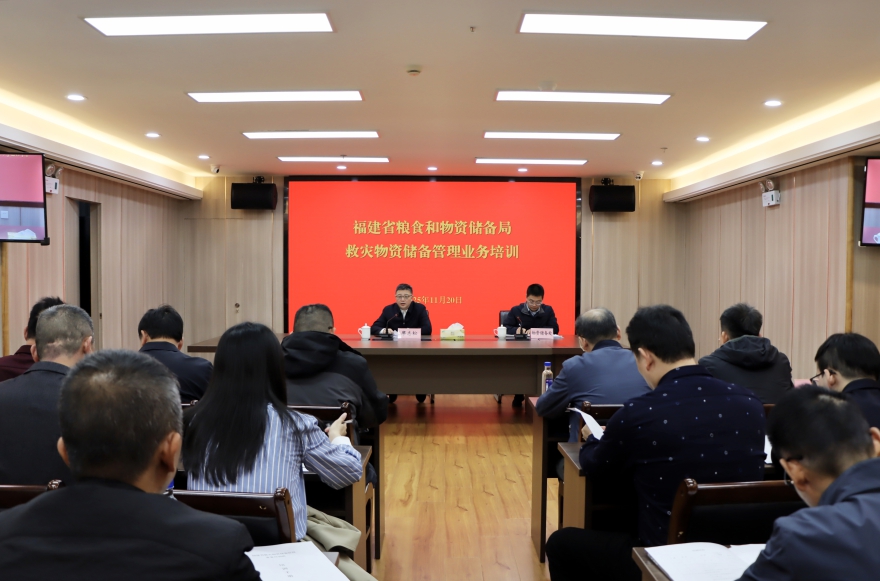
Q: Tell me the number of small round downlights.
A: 9